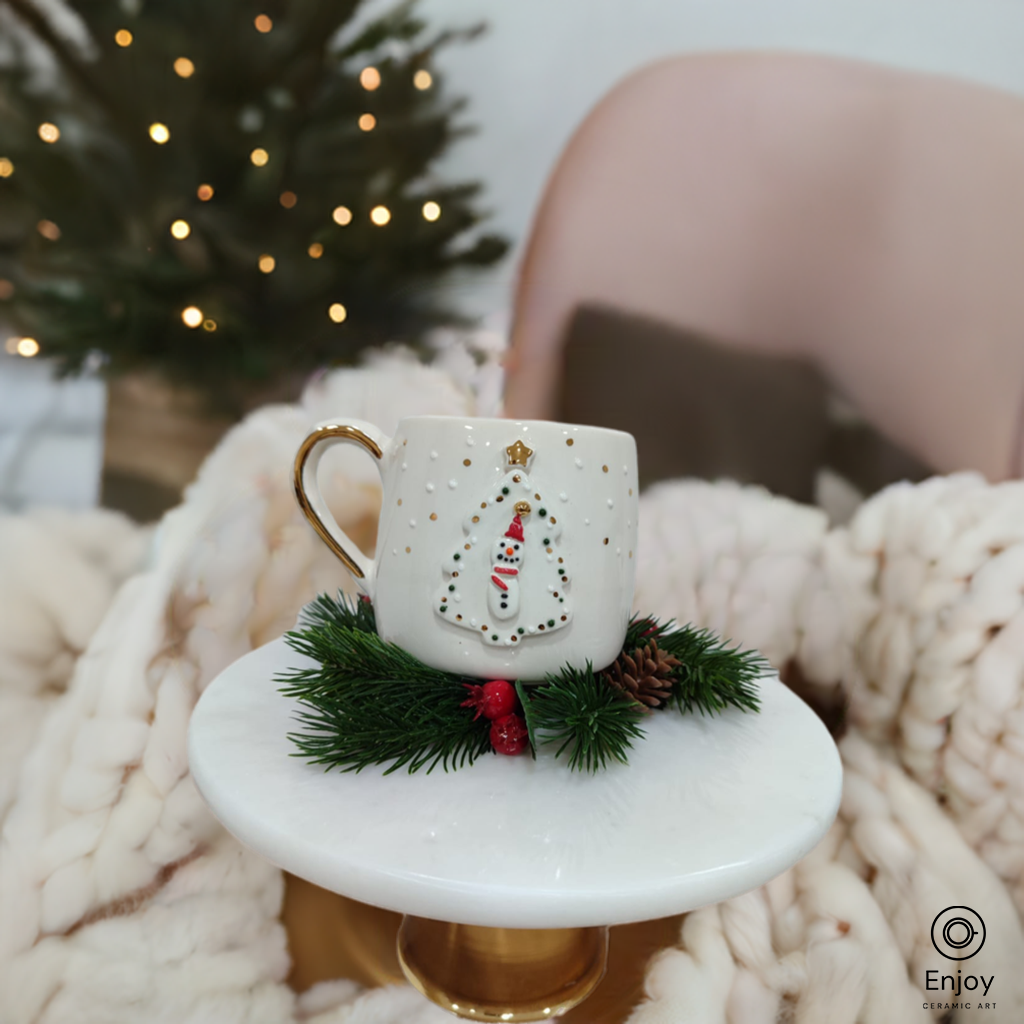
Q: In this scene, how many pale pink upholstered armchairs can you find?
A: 1